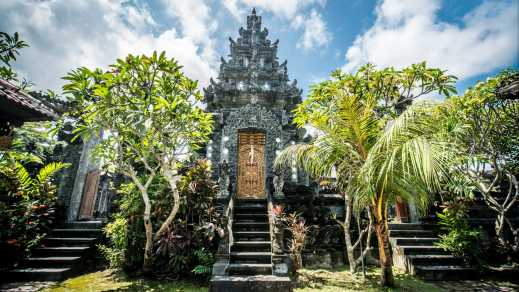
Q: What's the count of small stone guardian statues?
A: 2